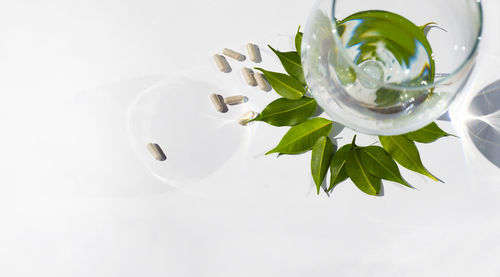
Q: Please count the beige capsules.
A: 9